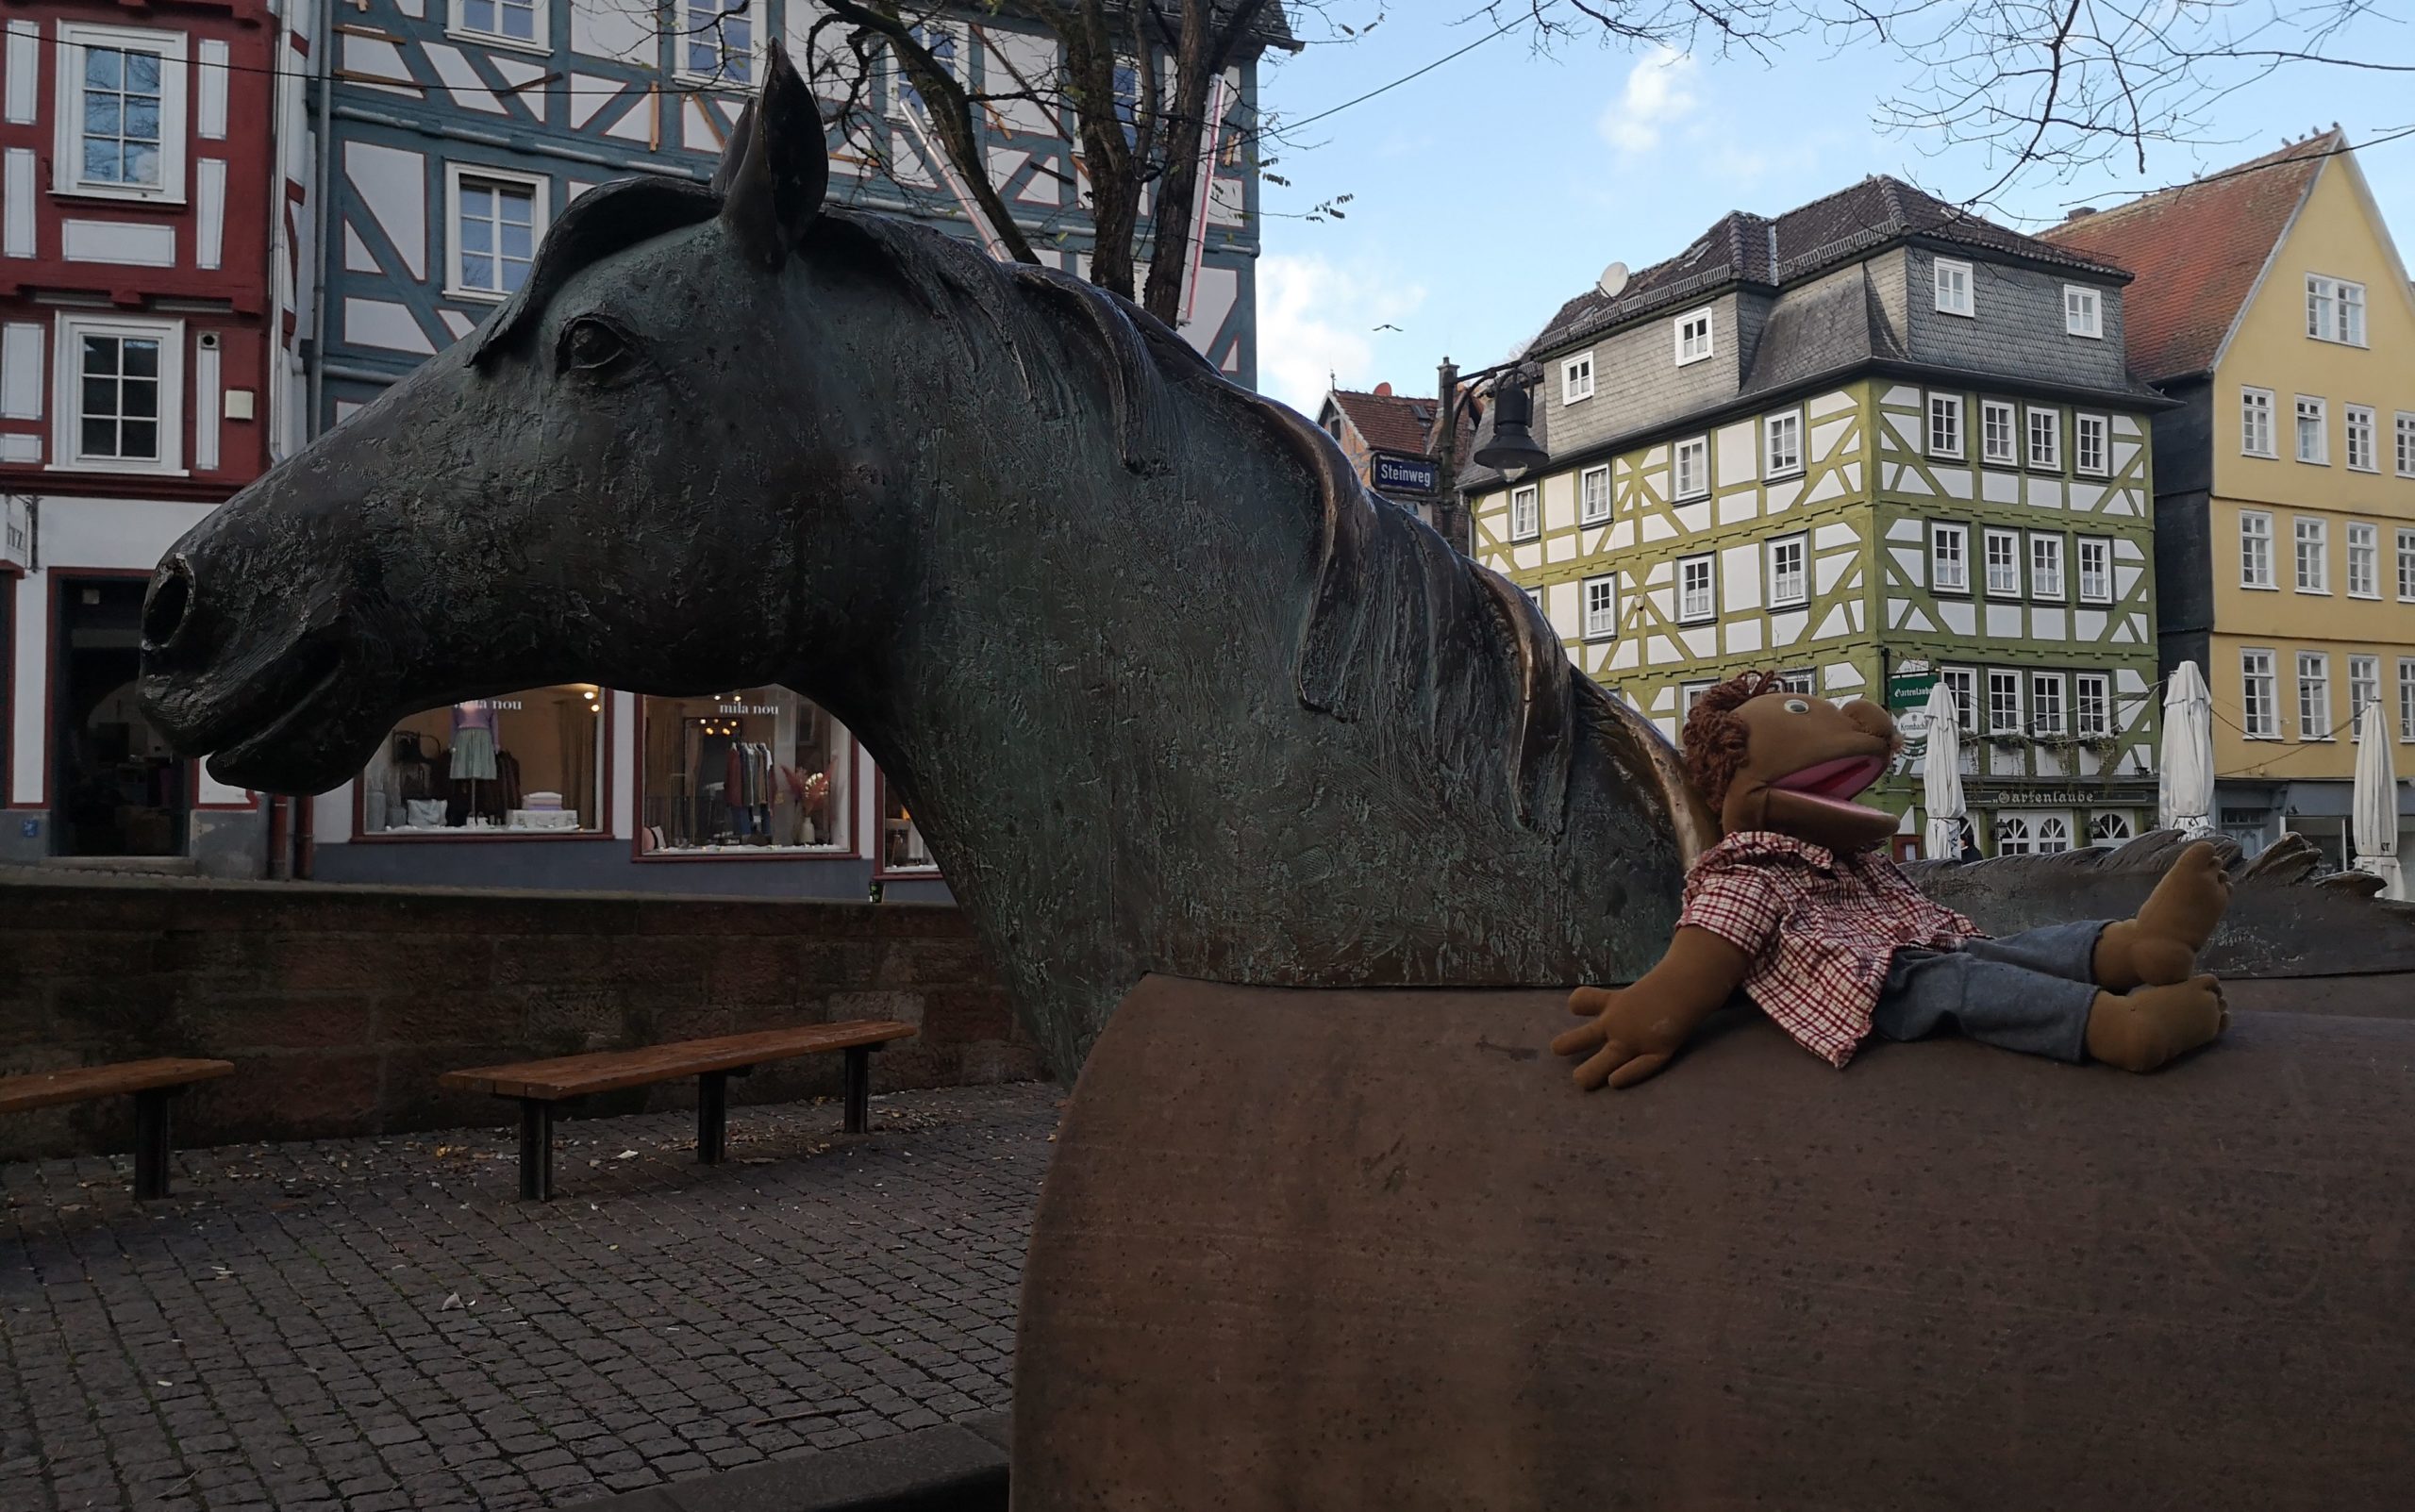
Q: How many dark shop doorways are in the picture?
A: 1